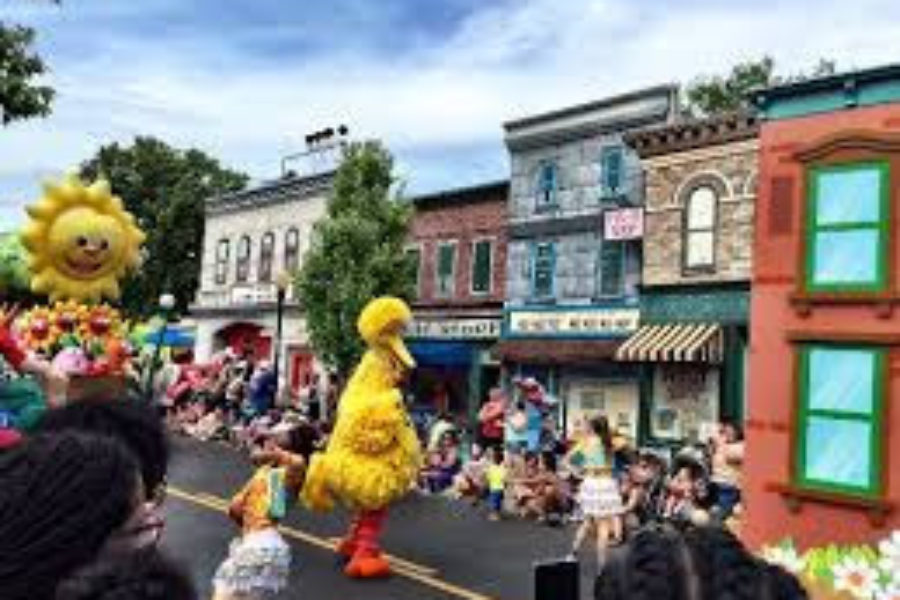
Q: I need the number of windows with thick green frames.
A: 2